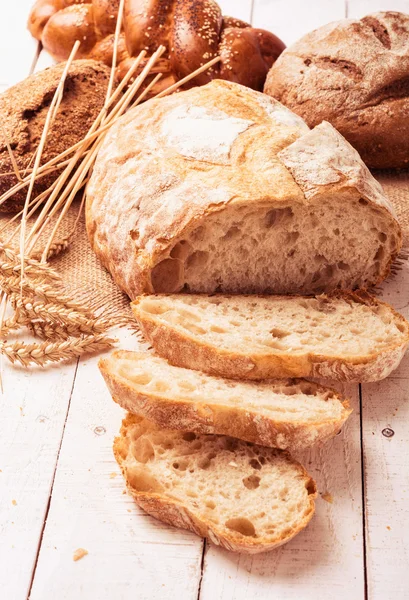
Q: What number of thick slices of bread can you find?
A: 3